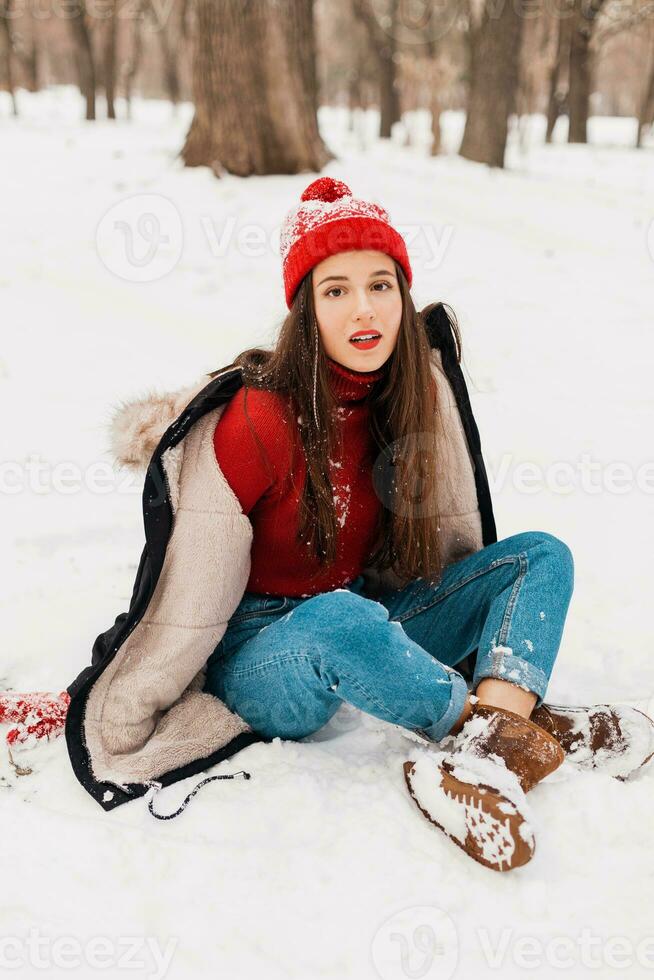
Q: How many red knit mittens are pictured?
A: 1